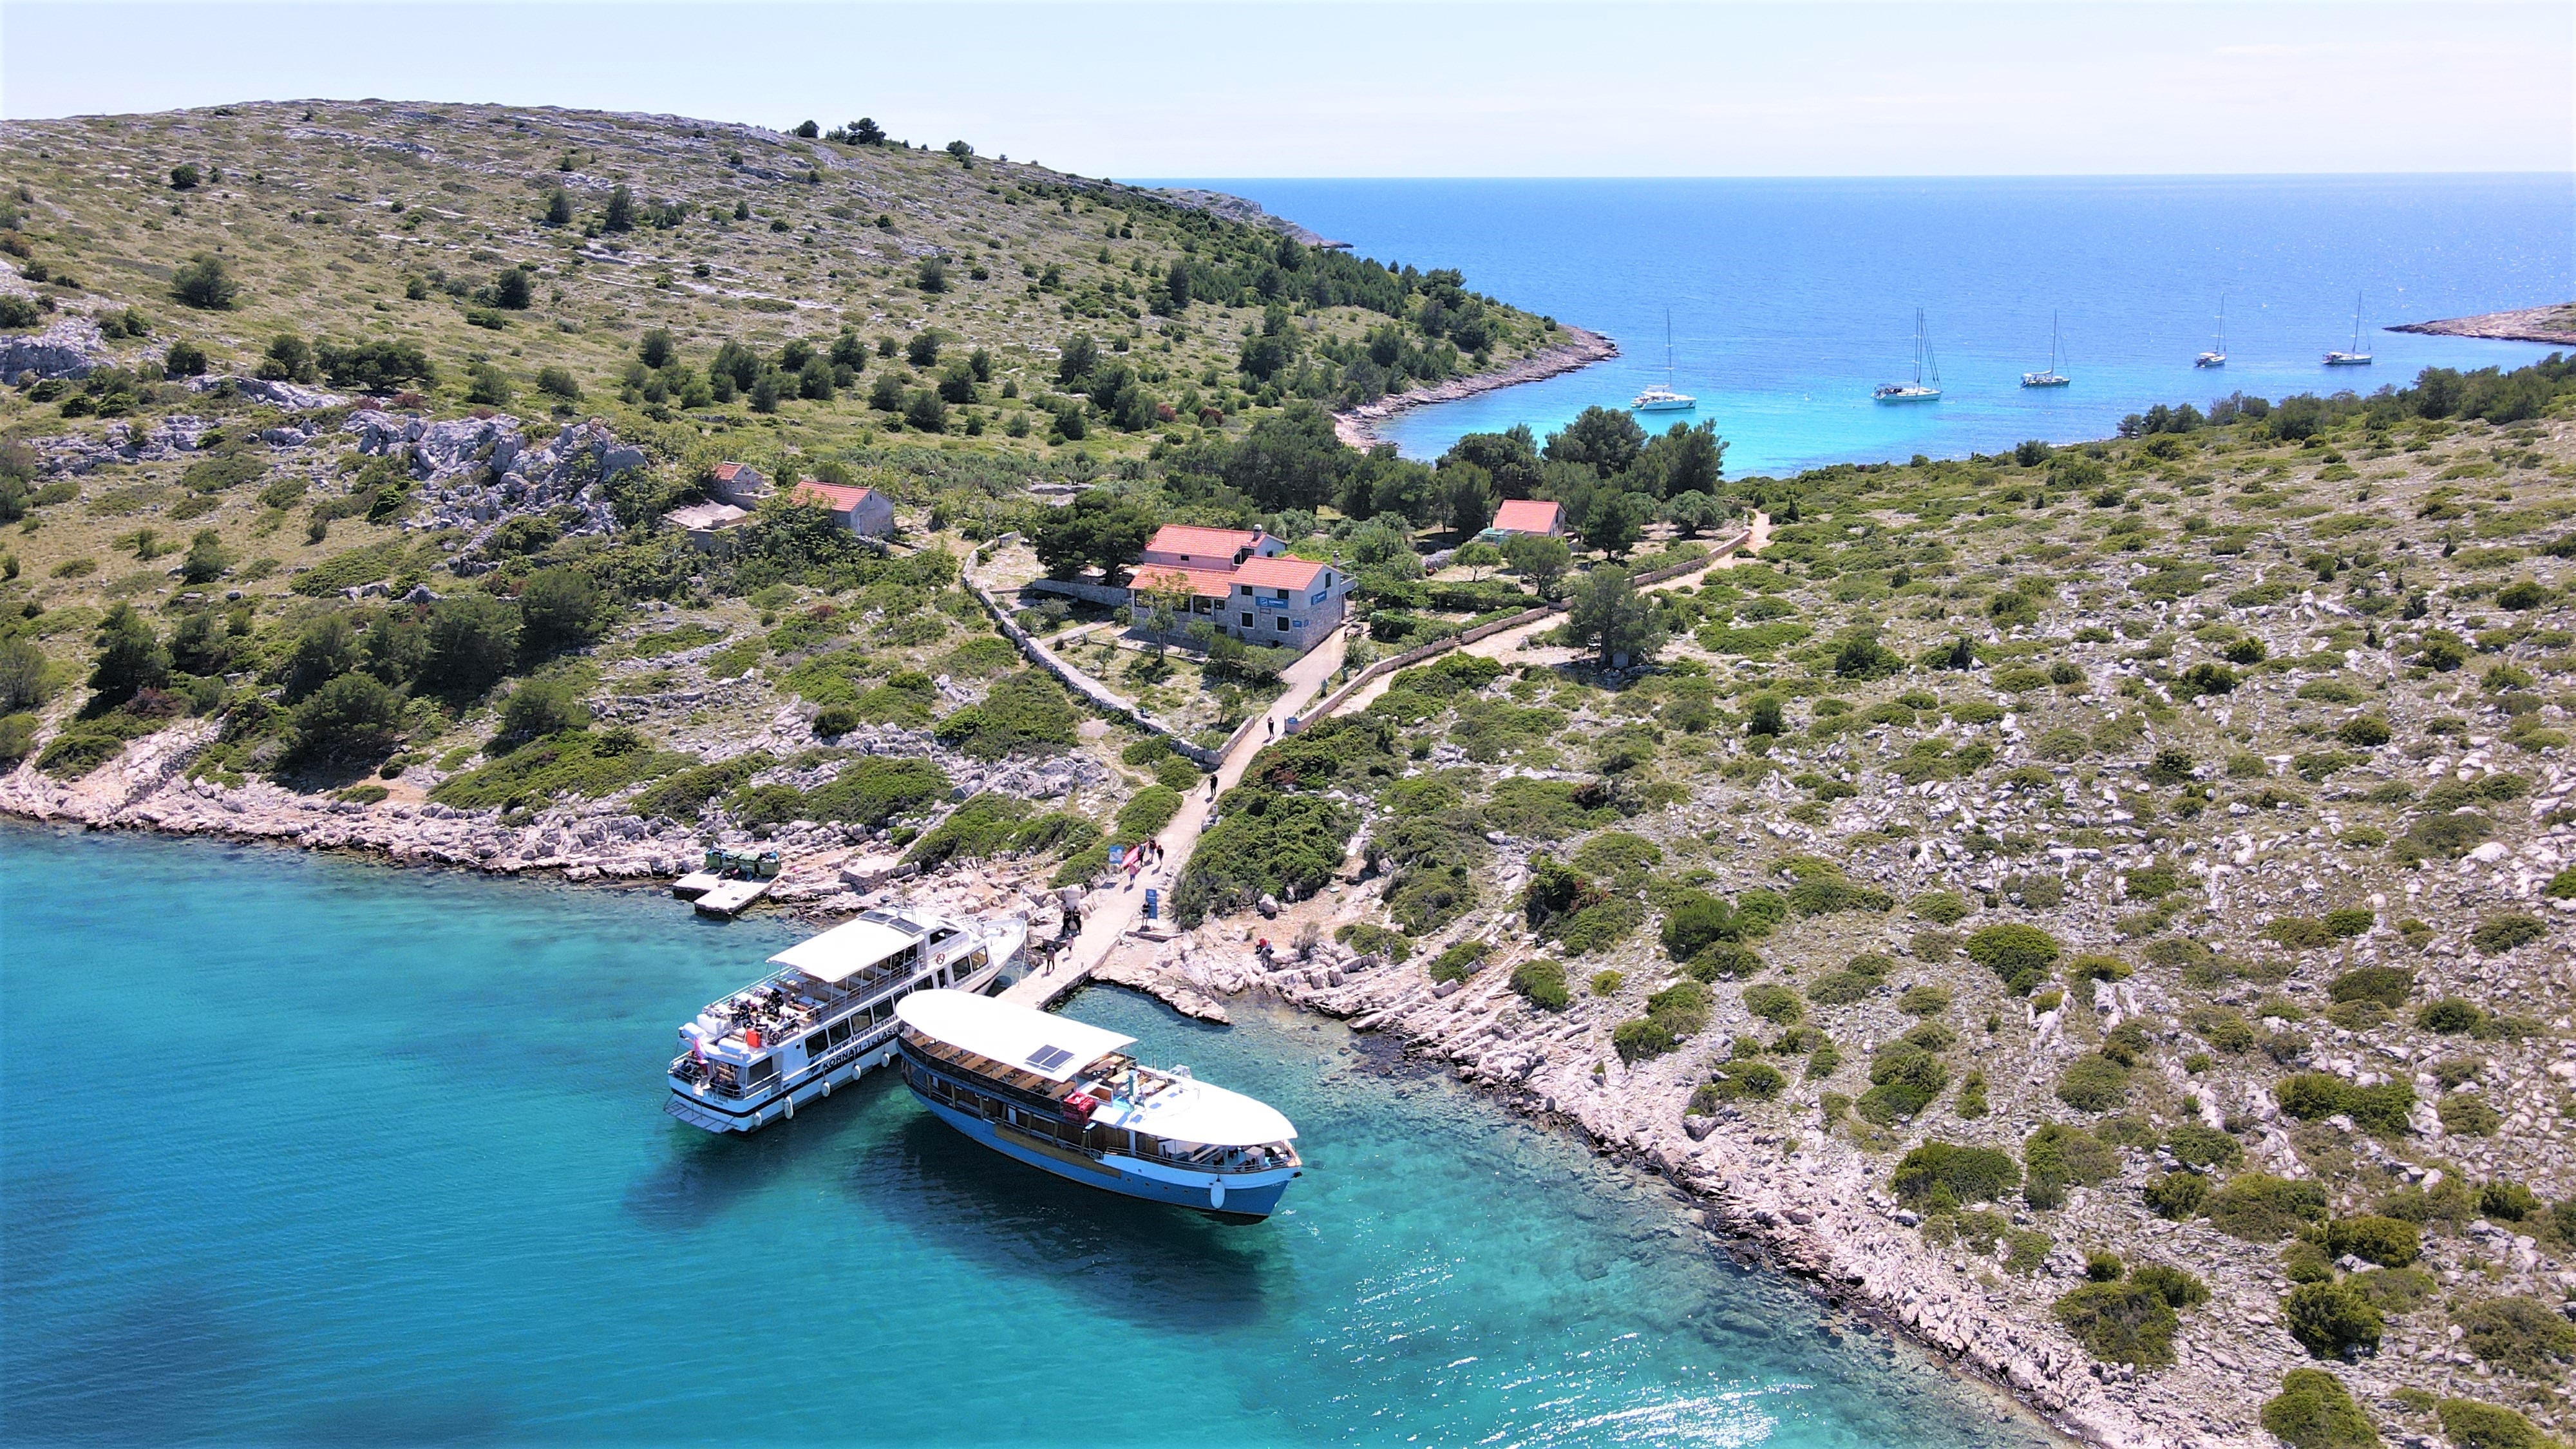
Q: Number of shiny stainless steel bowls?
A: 0